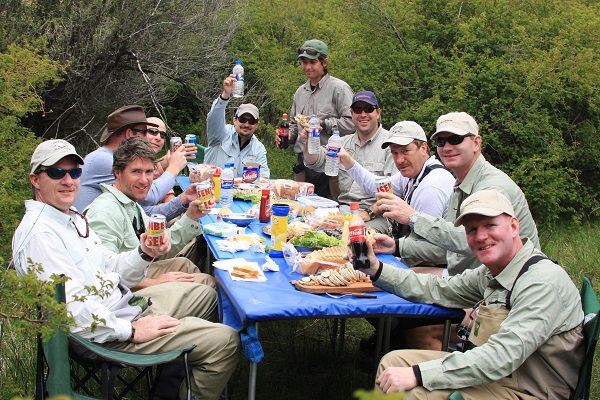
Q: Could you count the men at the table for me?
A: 10